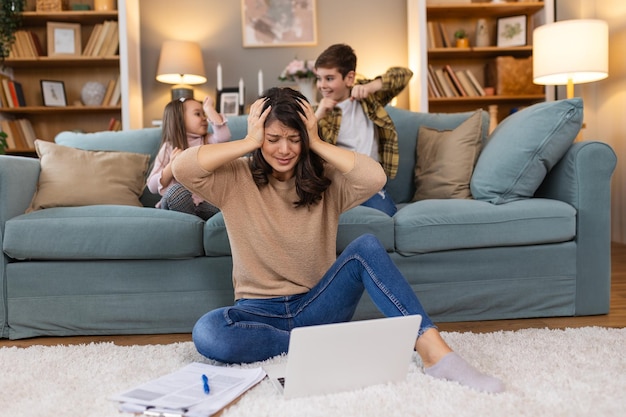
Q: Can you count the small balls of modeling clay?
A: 0